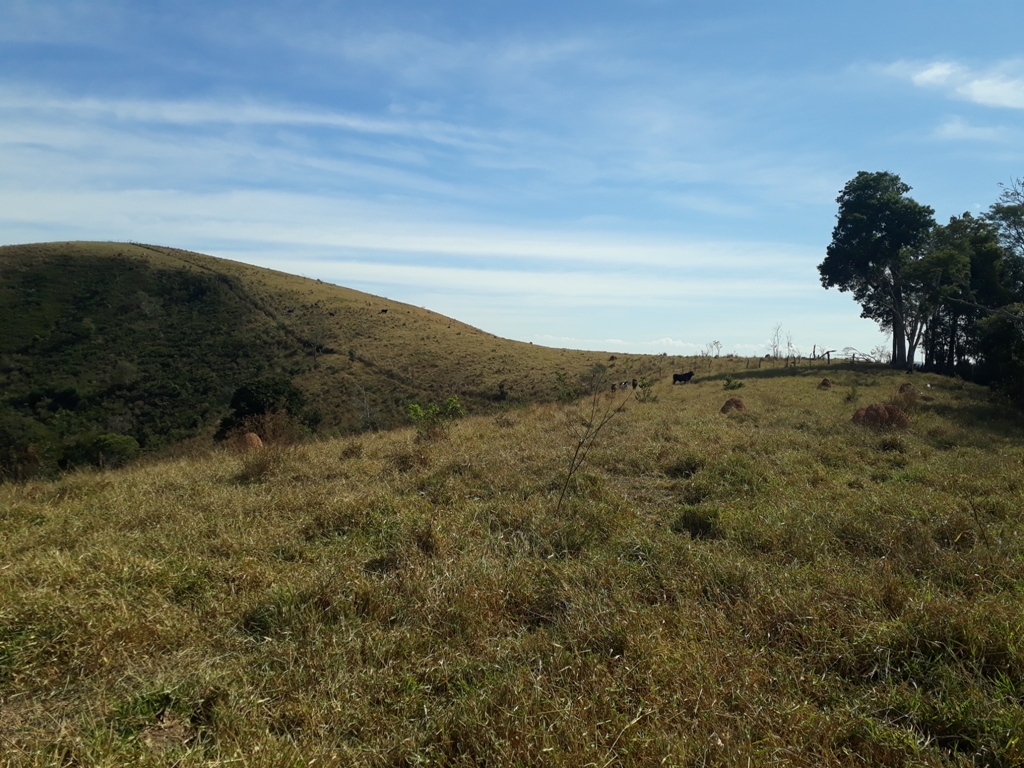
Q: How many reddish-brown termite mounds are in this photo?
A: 5